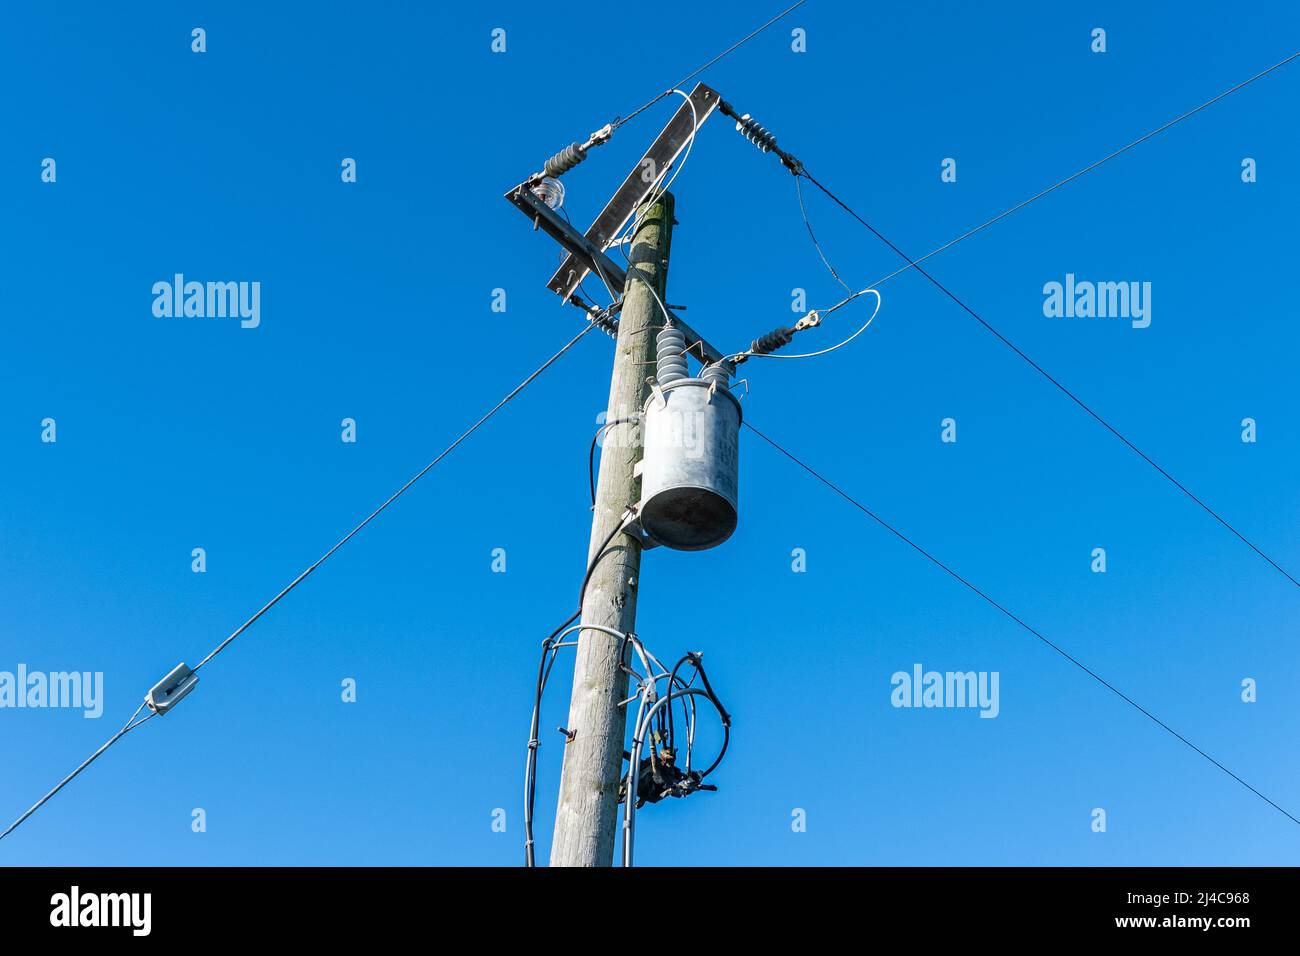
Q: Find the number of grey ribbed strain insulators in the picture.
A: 4